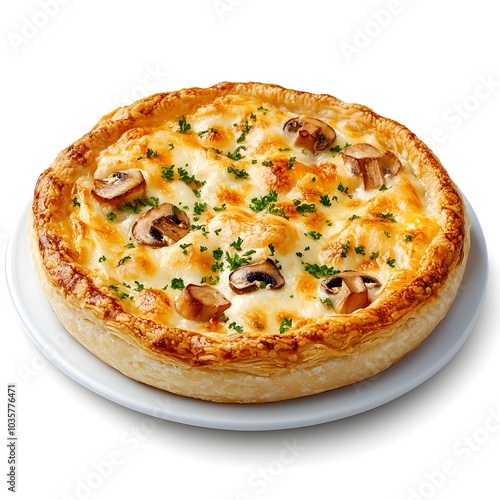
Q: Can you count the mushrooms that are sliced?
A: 7